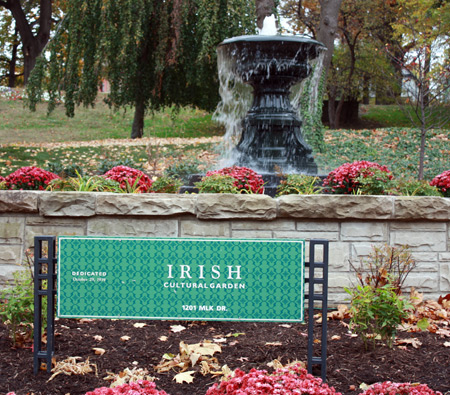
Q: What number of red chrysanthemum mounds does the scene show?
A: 8